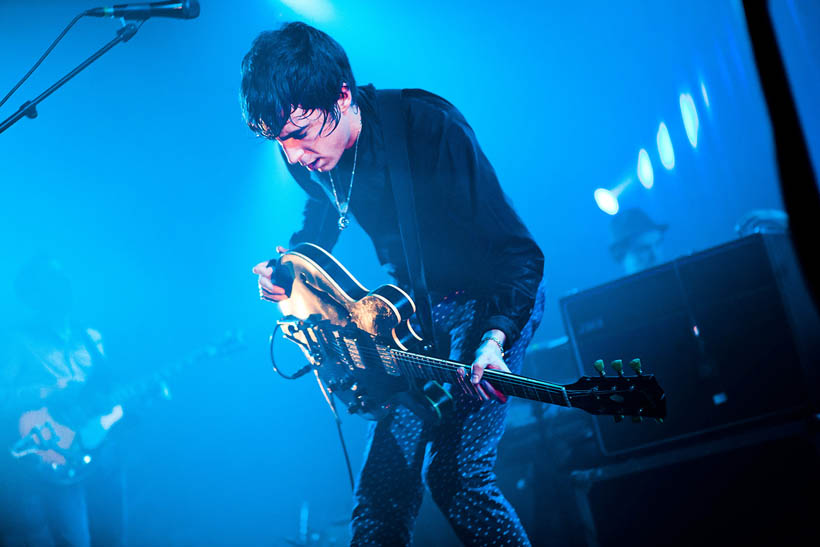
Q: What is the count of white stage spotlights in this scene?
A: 5